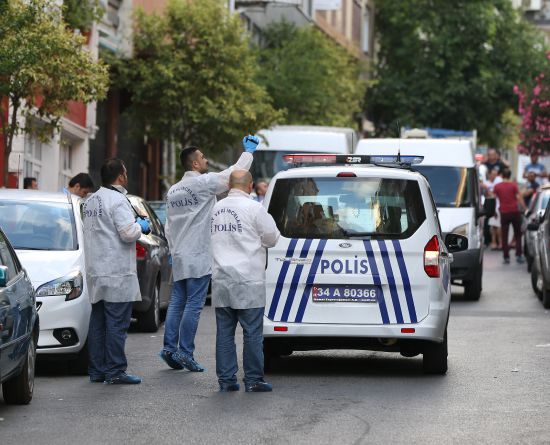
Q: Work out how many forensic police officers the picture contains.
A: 3